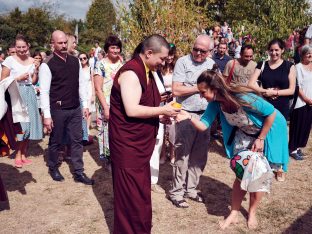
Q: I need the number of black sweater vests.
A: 1